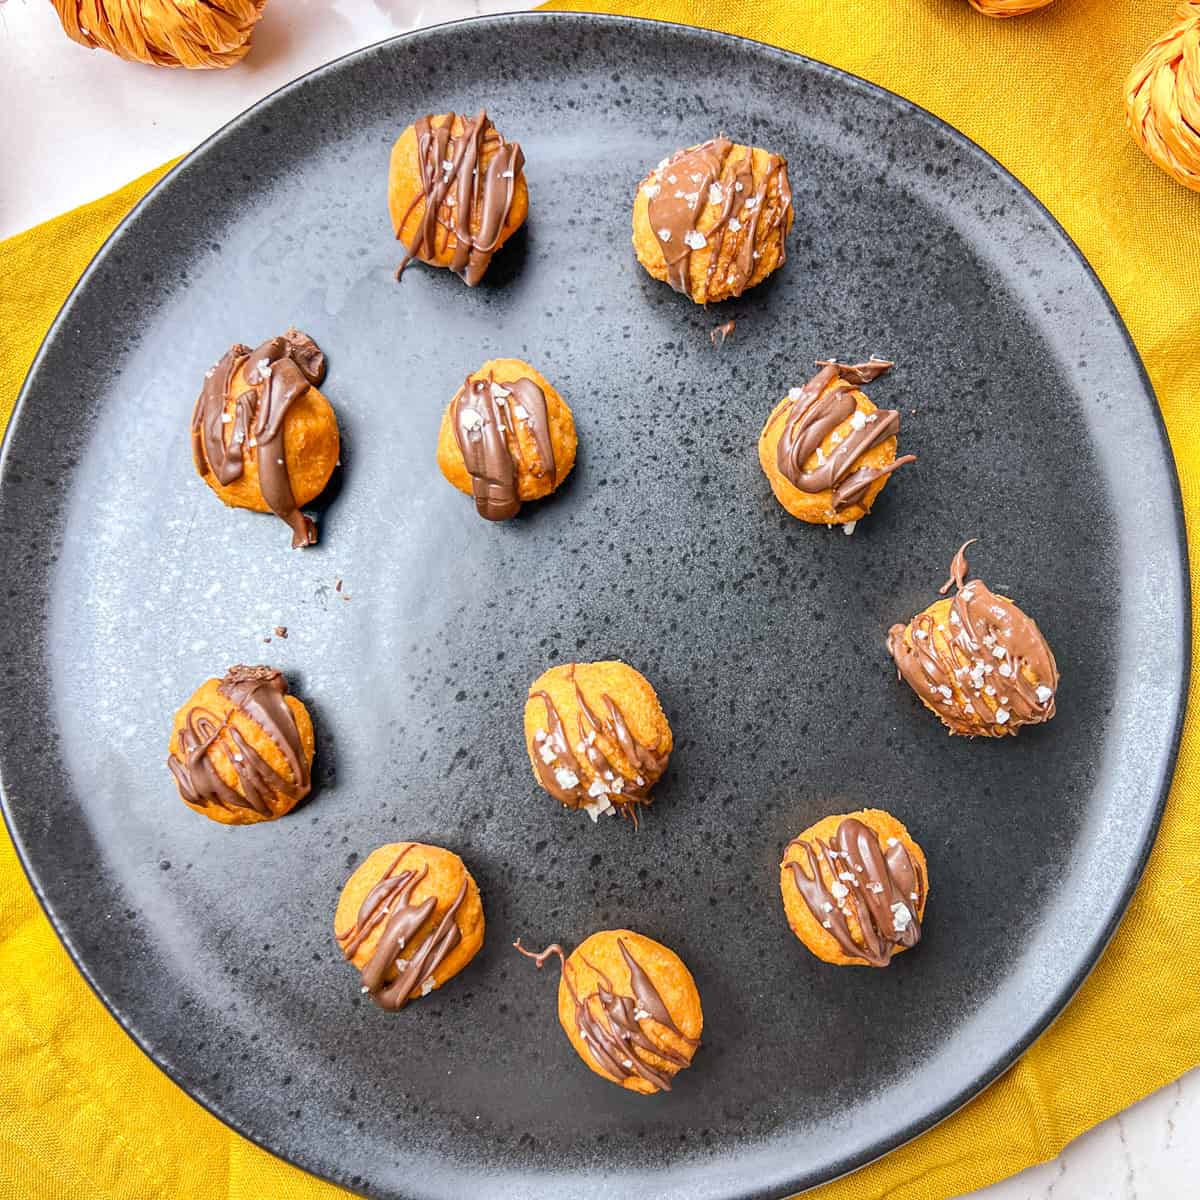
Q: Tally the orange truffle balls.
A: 11